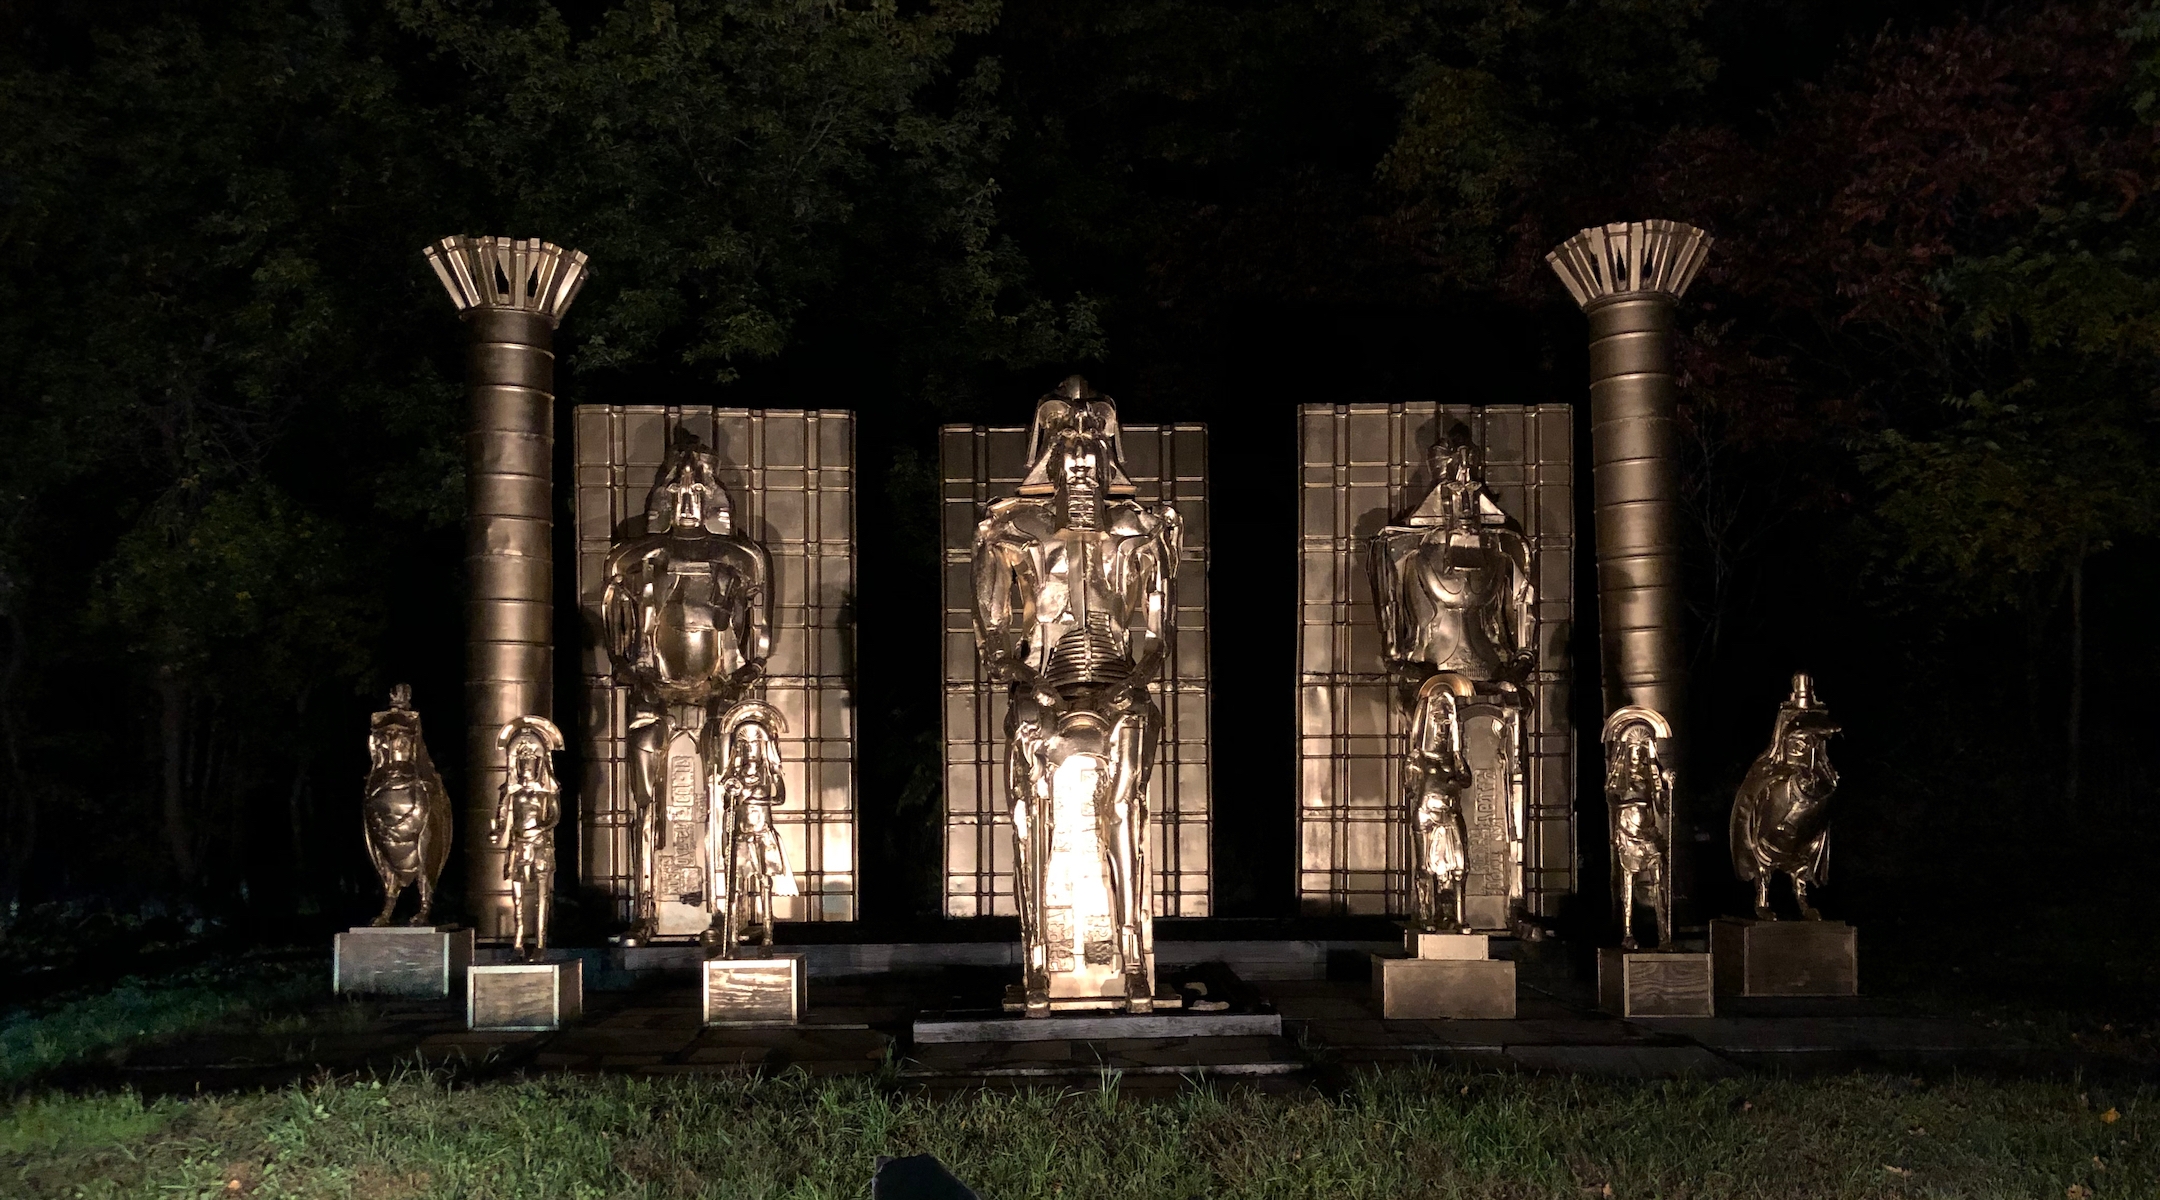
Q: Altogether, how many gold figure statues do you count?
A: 9